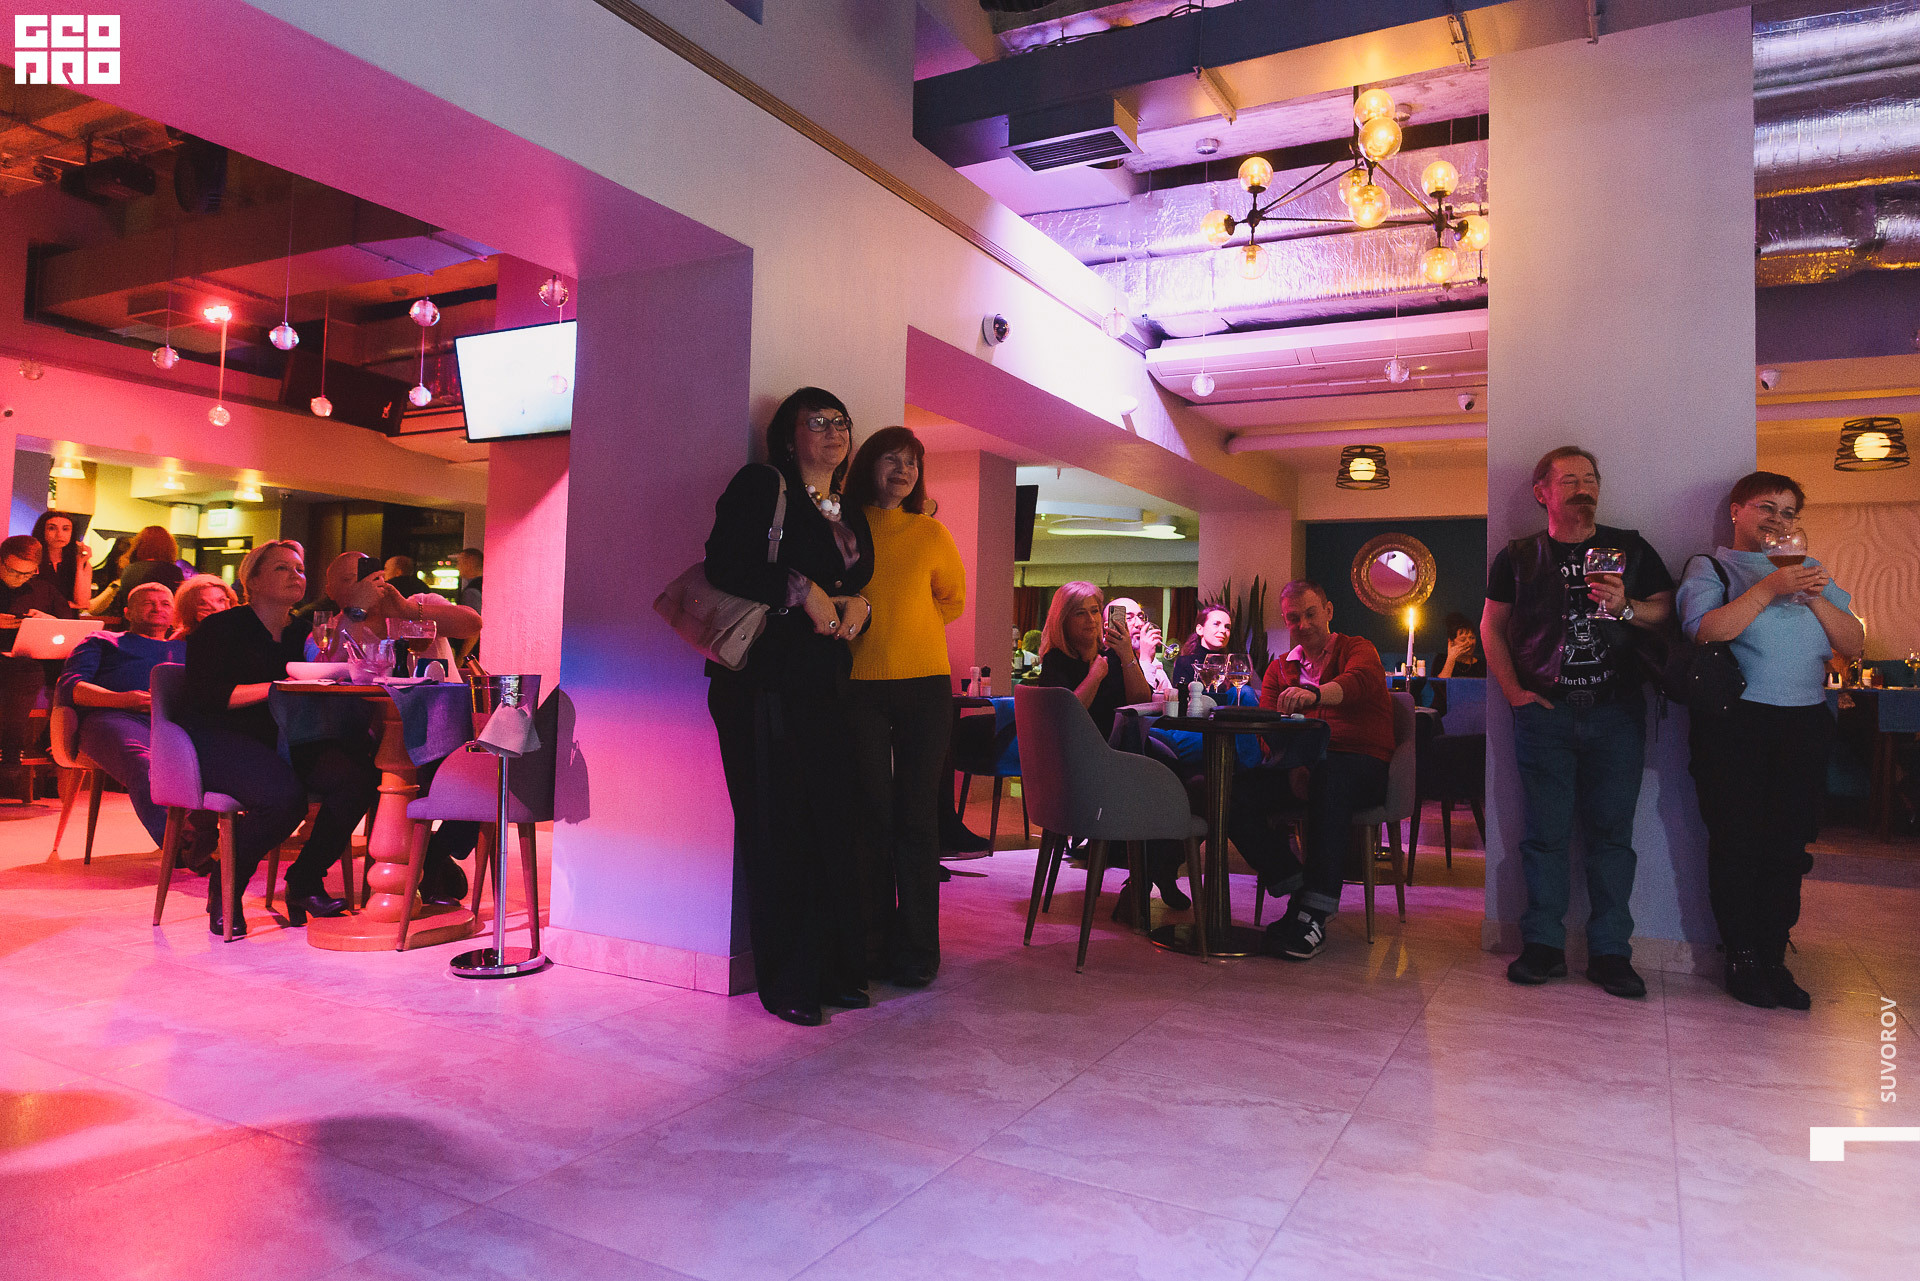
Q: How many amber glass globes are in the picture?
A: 10